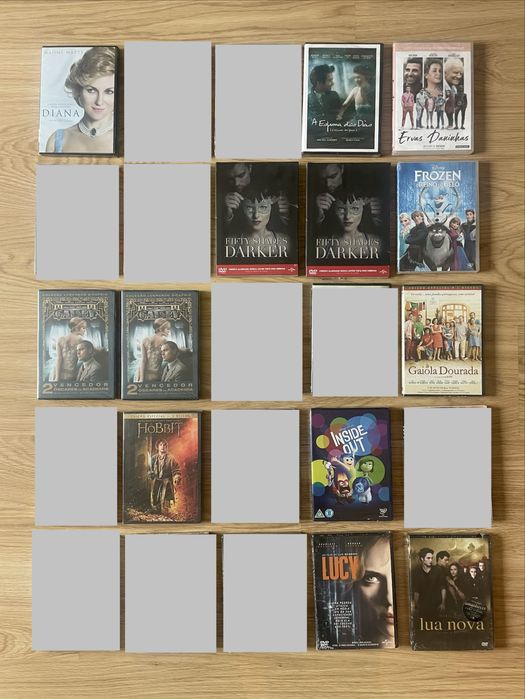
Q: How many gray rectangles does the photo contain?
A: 12